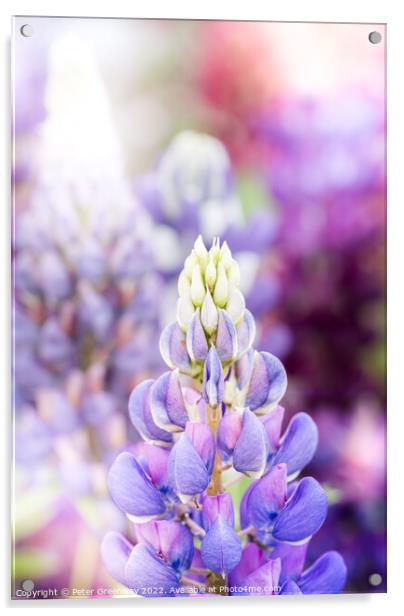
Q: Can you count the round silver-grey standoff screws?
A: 4